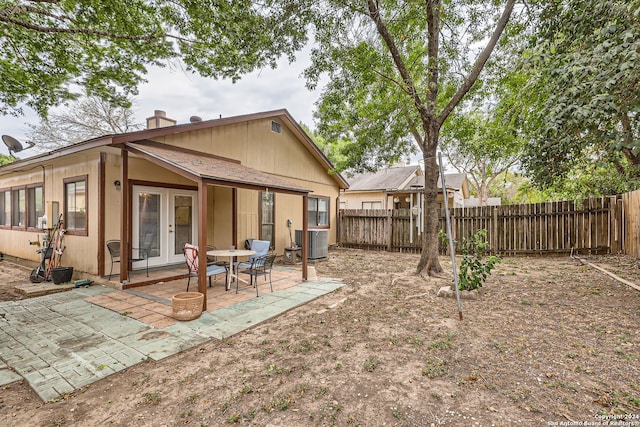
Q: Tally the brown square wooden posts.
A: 3